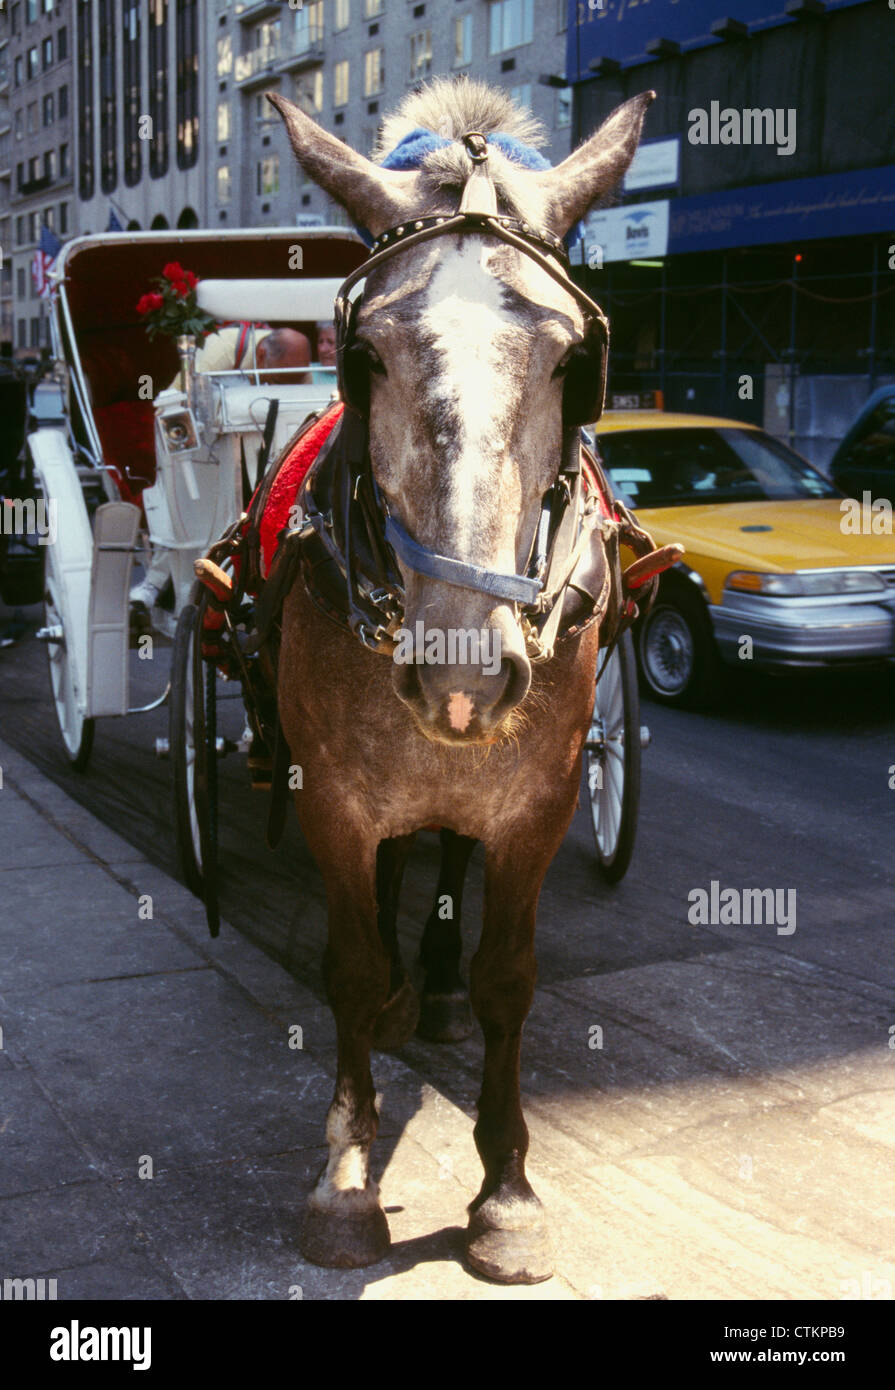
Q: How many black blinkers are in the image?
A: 2